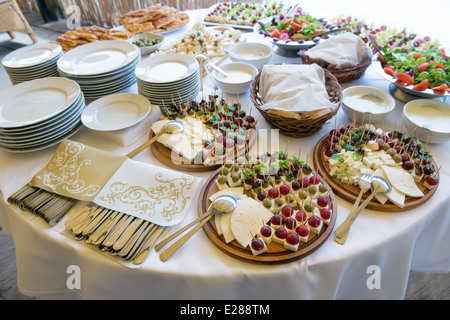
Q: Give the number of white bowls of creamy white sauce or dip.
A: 4